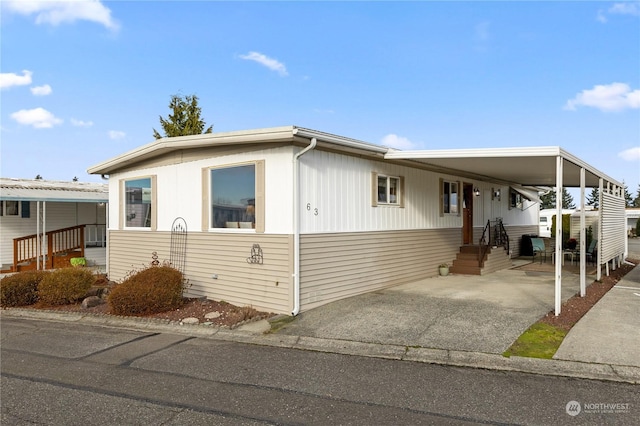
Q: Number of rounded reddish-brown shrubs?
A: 3